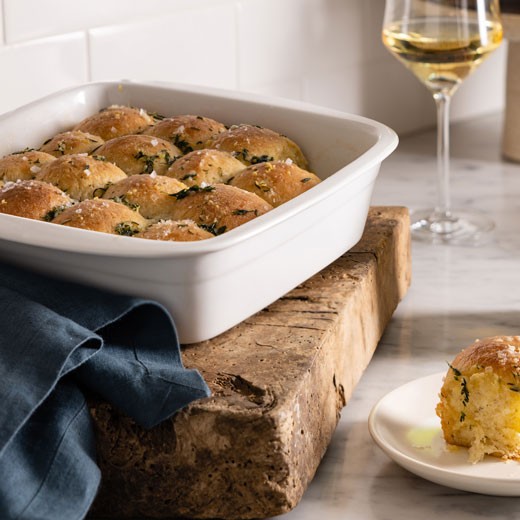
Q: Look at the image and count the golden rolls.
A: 15